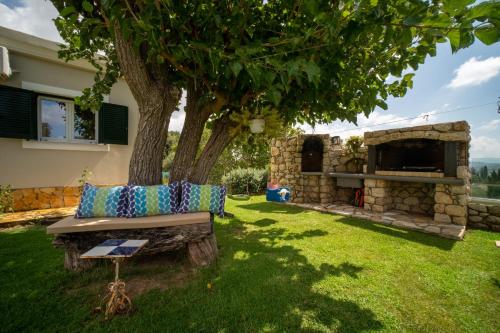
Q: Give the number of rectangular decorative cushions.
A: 3